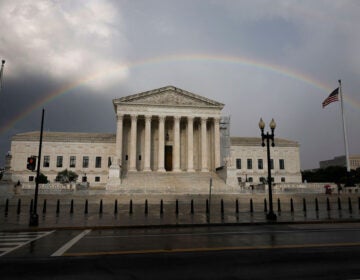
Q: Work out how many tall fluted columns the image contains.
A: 8